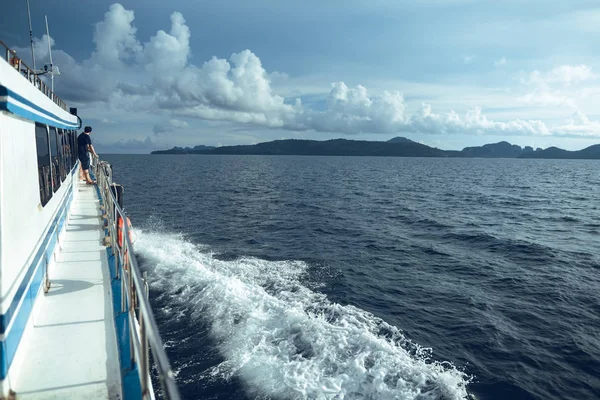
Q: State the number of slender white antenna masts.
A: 2